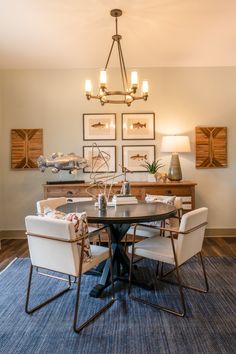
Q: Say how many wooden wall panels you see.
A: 2